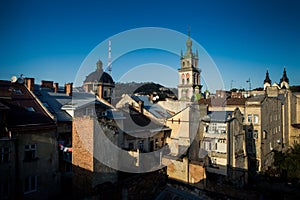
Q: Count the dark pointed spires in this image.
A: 2